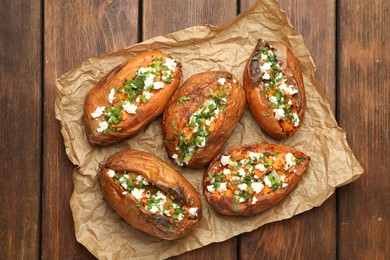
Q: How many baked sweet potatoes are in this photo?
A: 5